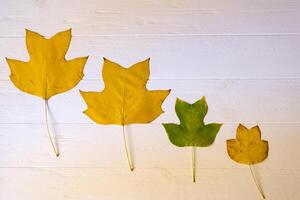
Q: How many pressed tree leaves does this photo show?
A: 4